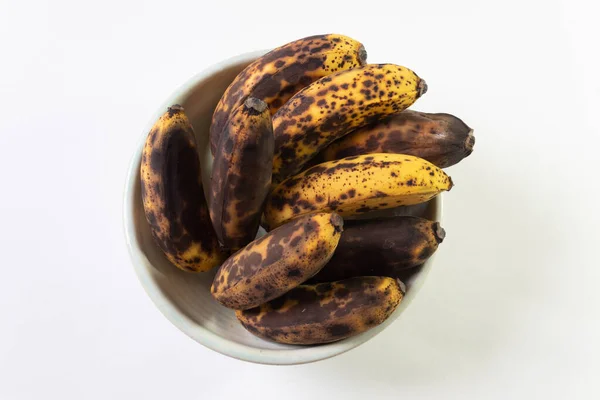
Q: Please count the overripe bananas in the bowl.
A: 9